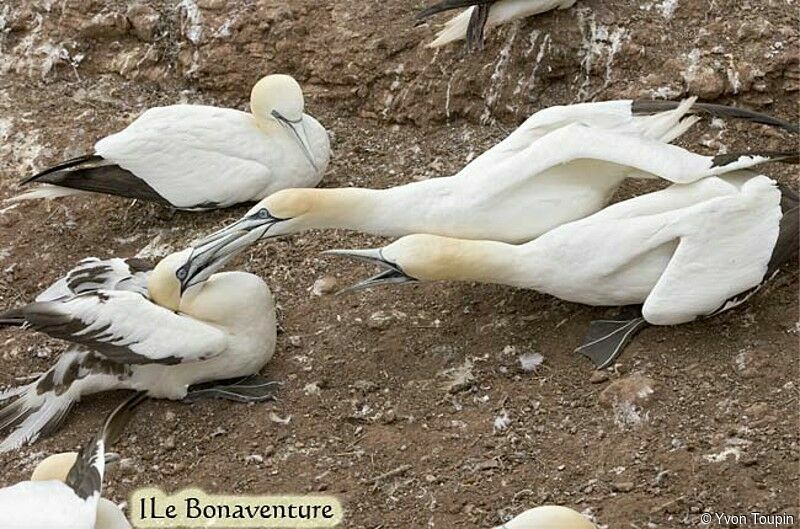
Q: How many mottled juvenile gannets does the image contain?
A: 1